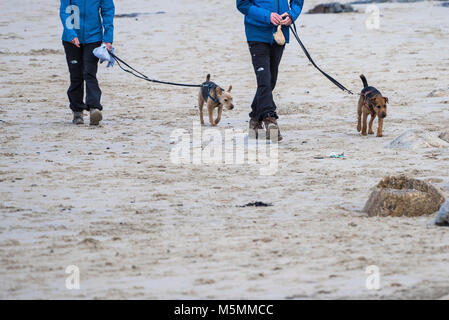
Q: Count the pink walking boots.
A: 0